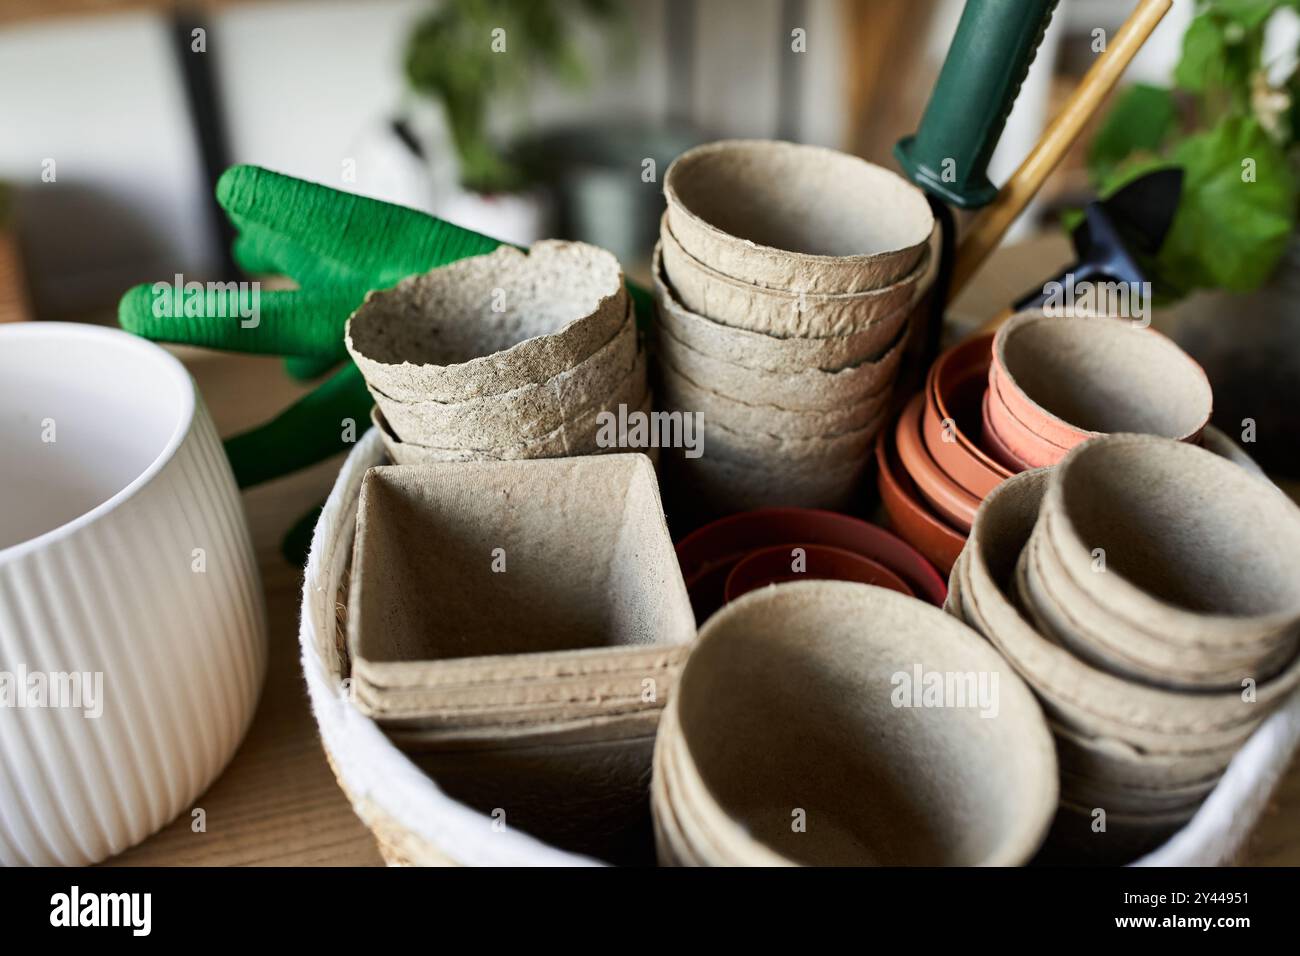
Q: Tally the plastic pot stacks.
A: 2